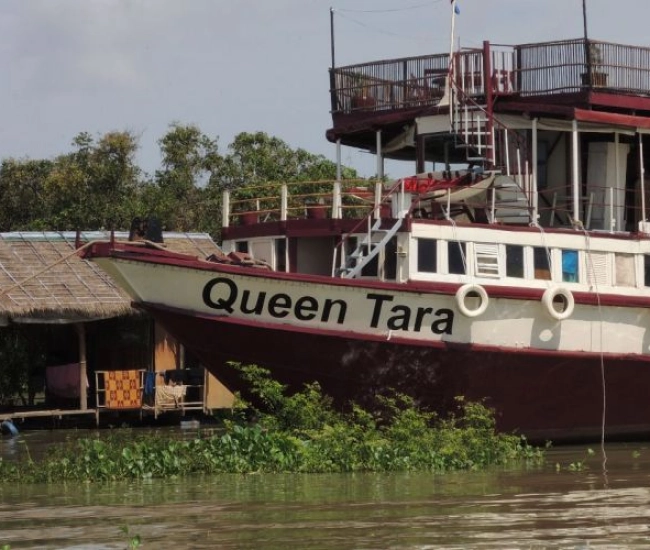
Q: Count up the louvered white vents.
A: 2